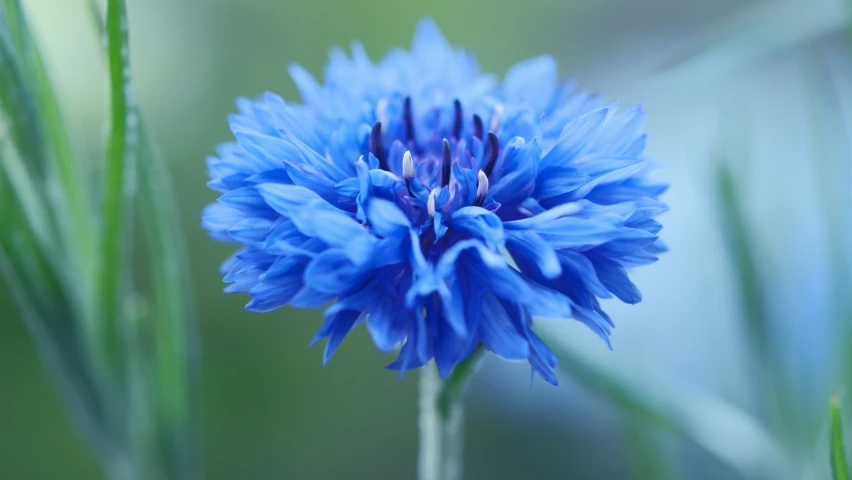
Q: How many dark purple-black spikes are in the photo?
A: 6